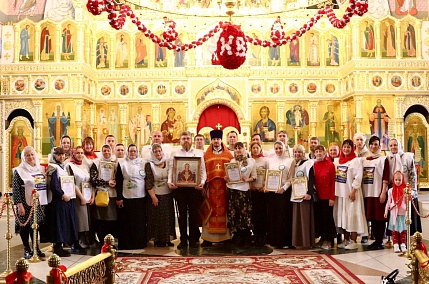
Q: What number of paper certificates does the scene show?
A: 7